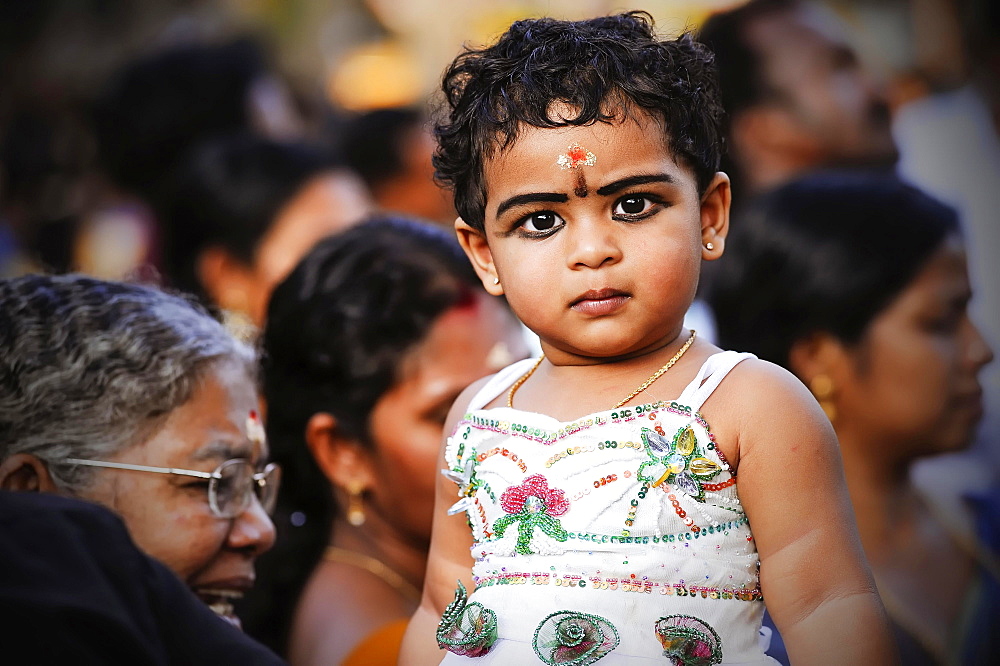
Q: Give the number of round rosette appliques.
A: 3